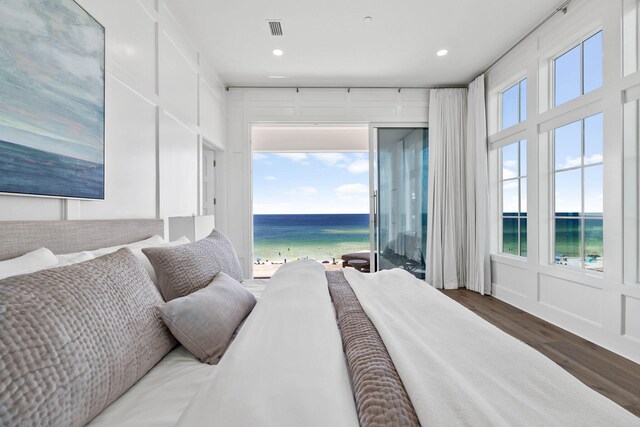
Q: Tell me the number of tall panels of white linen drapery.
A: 2